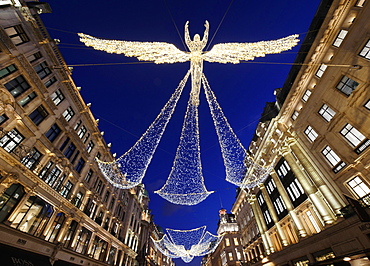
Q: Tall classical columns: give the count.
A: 6